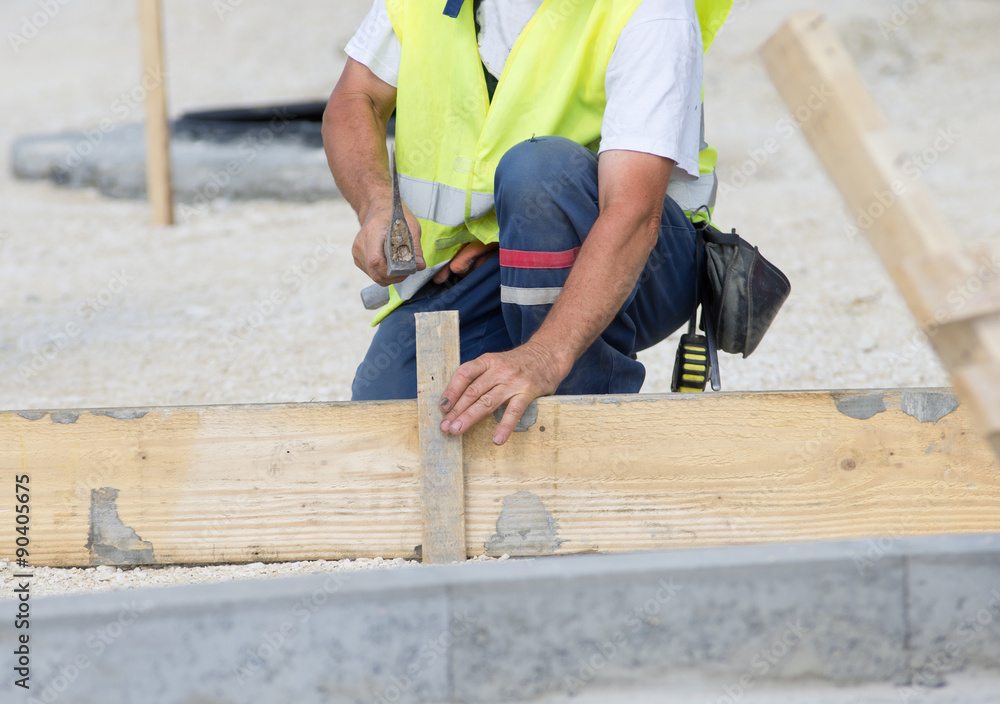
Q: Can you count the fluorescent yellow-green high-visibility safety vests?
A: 1